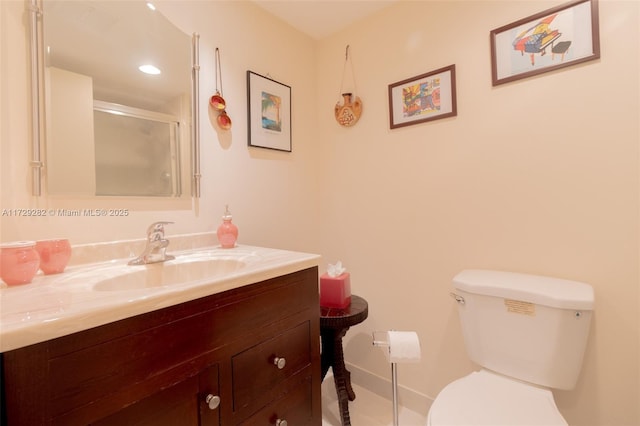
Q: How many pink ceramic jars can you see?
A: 2